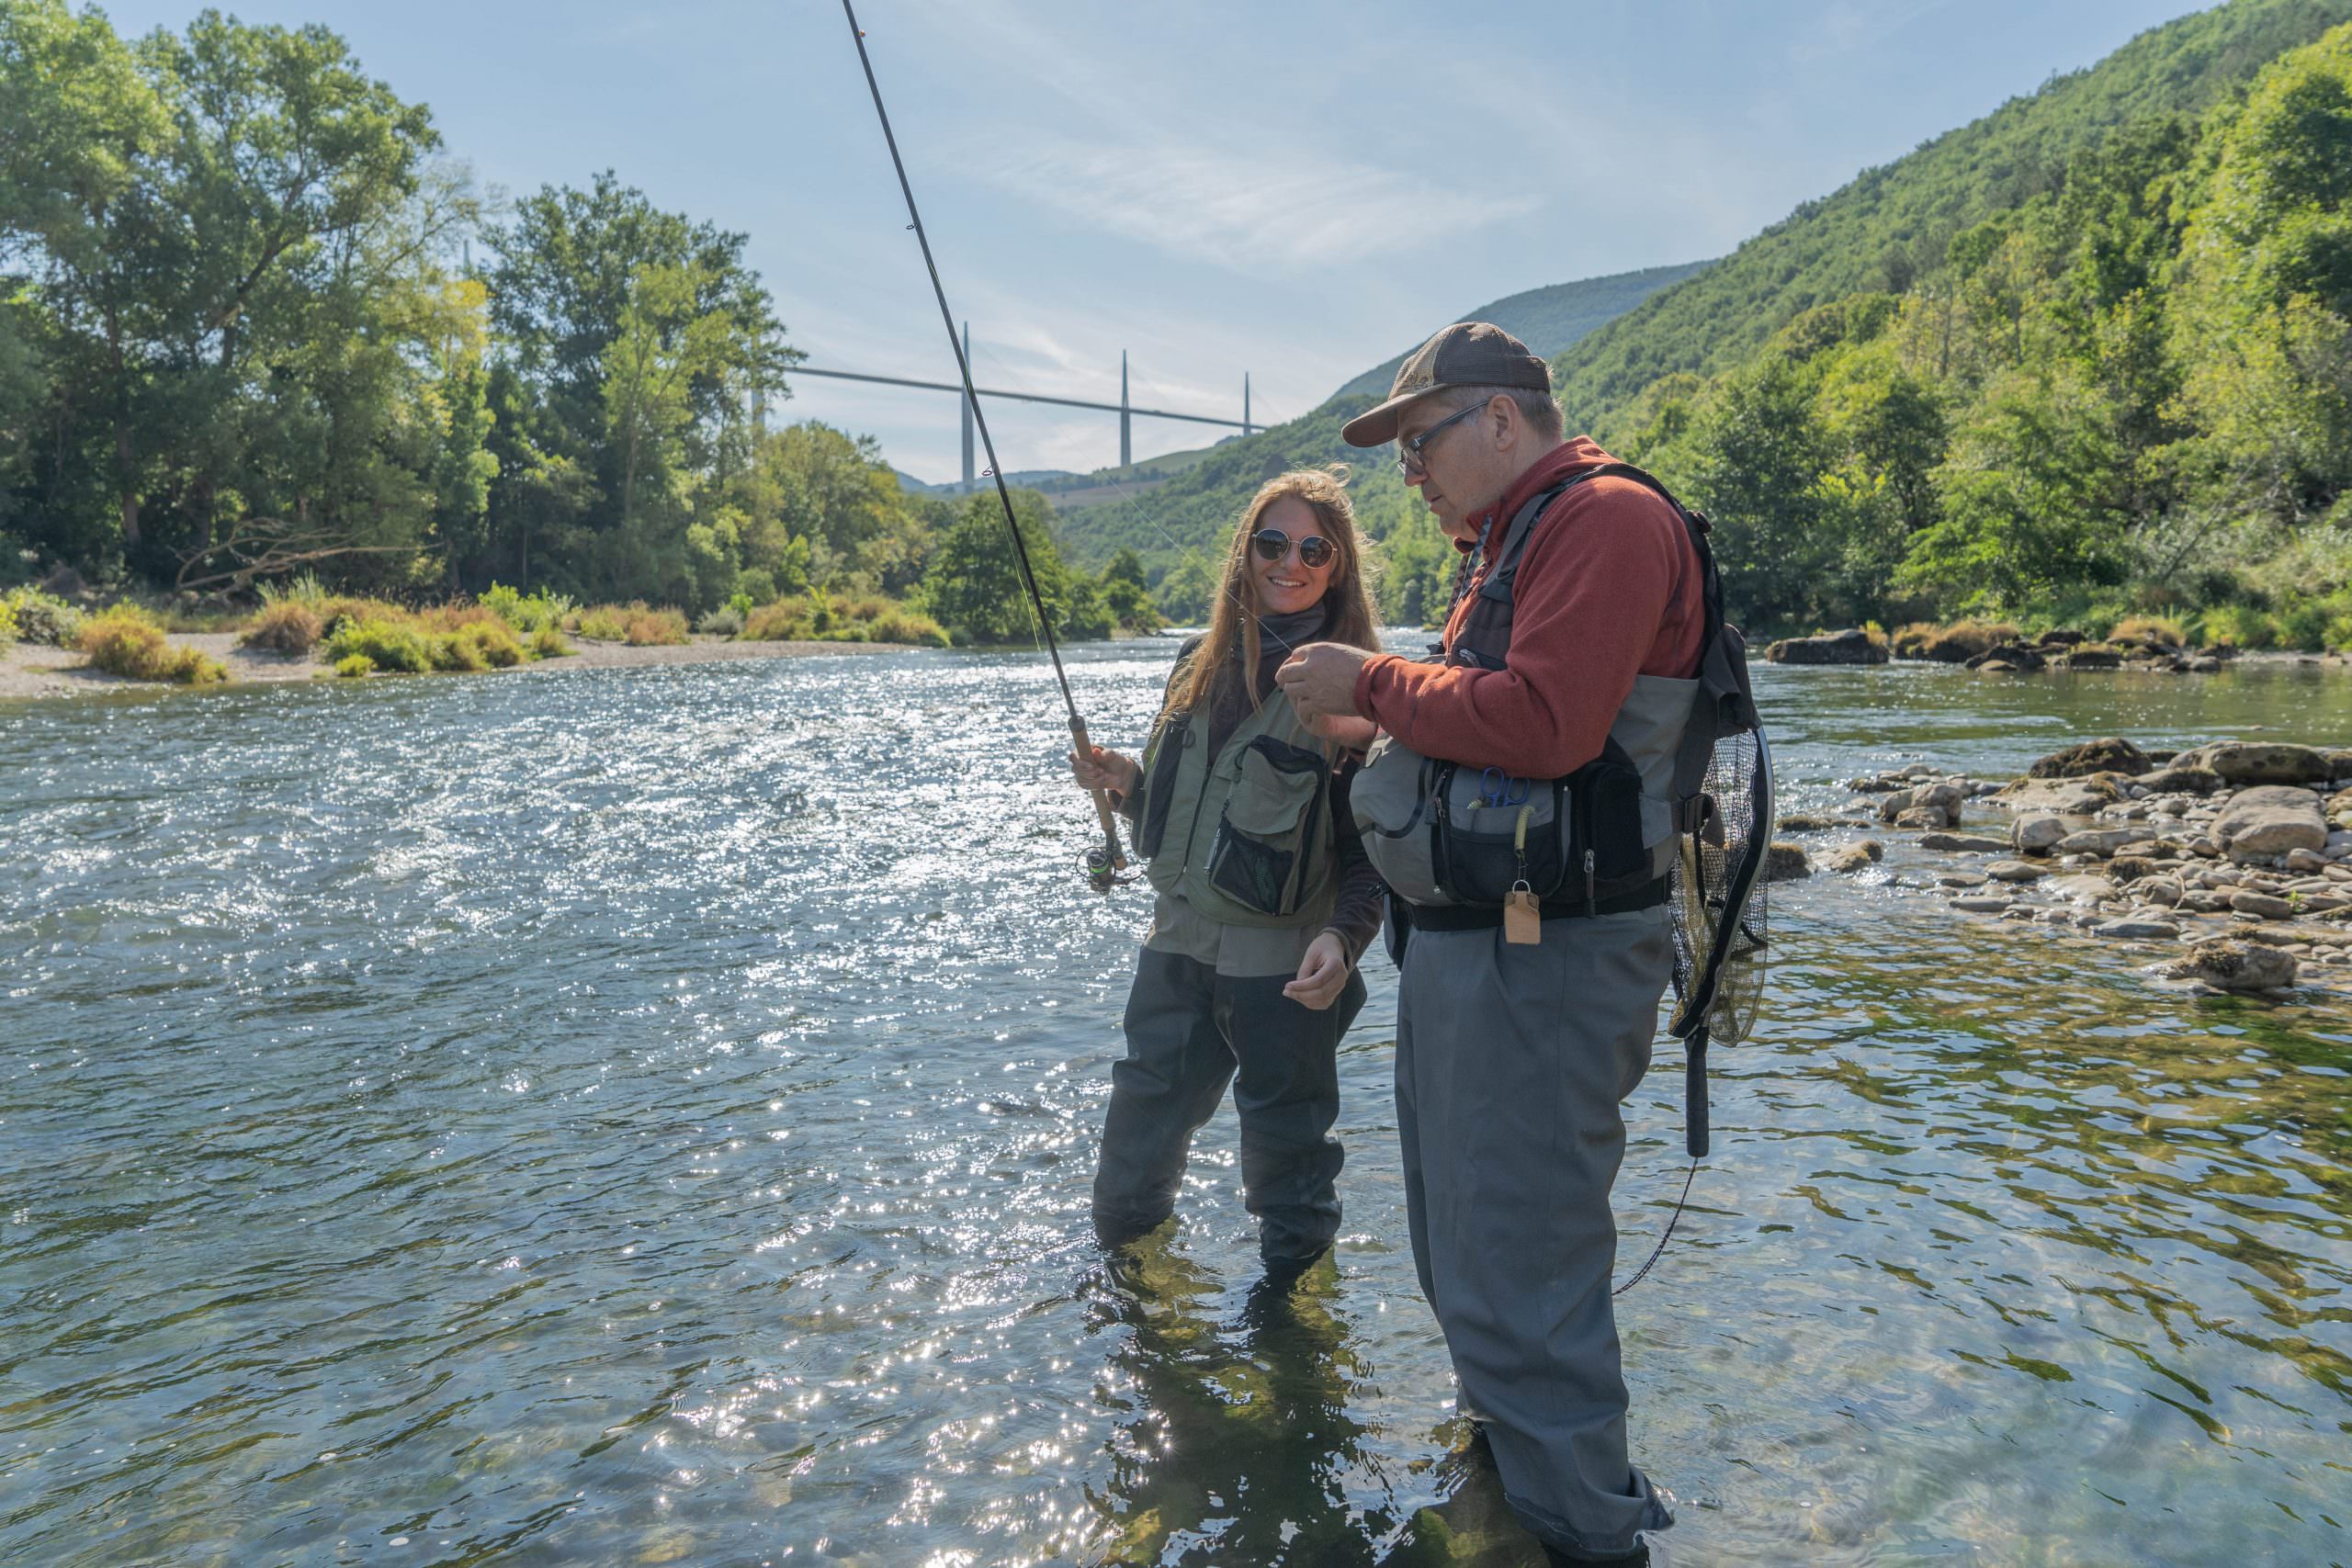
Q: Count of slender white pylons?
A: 3